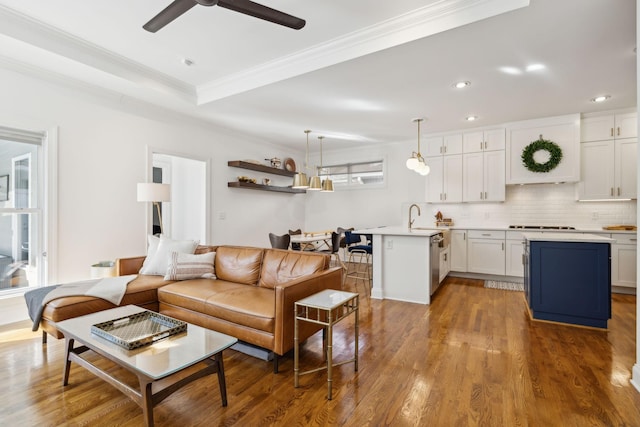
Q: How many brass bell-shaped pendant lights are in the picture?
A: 3